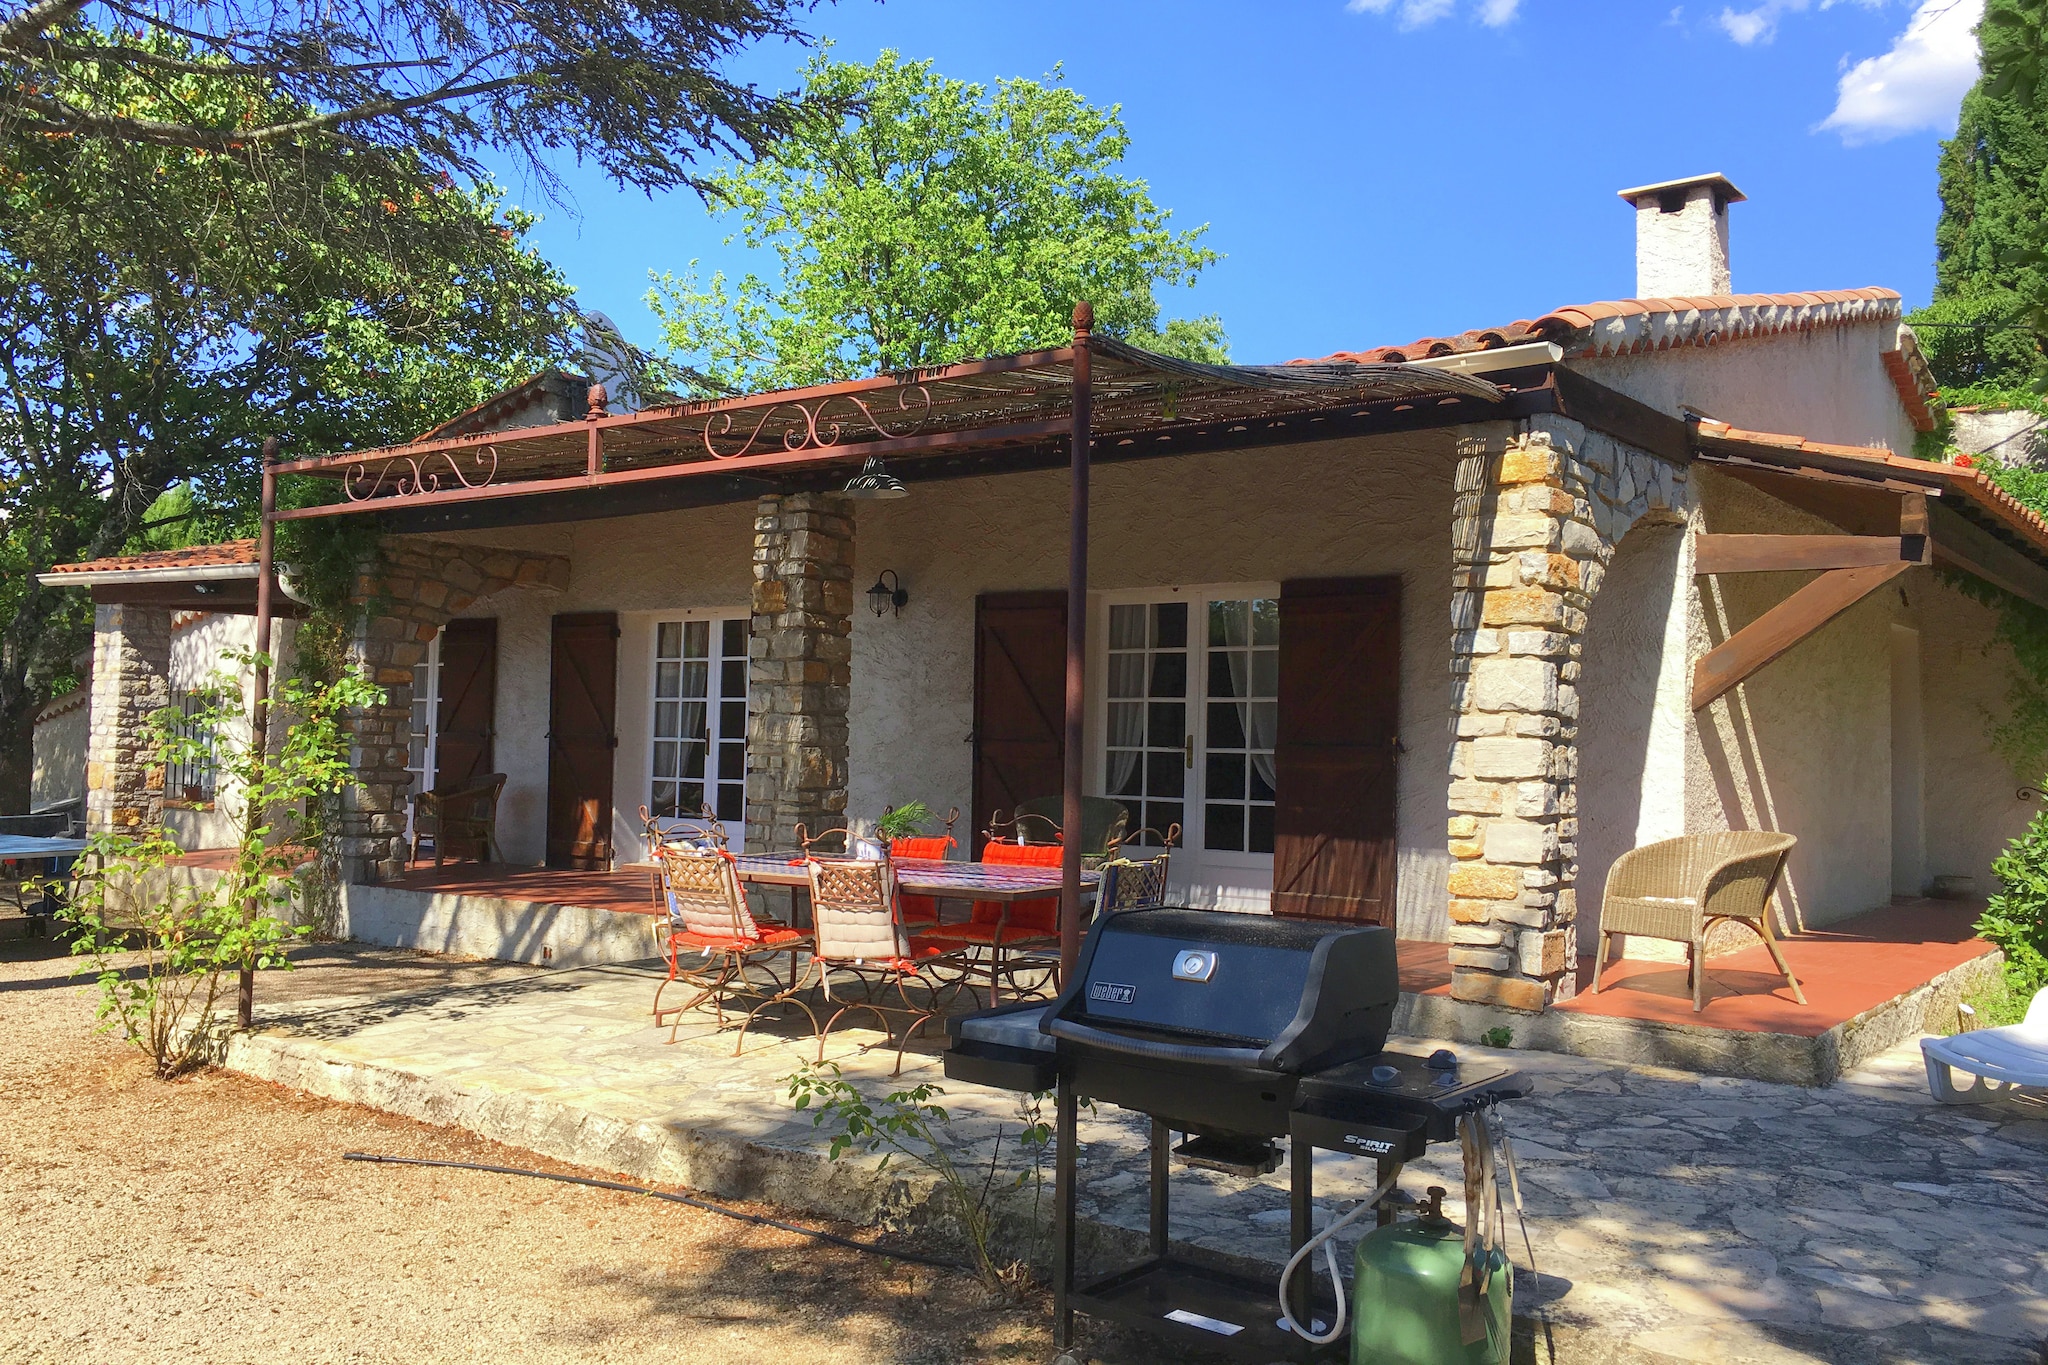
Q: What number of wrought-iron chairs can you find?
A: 6